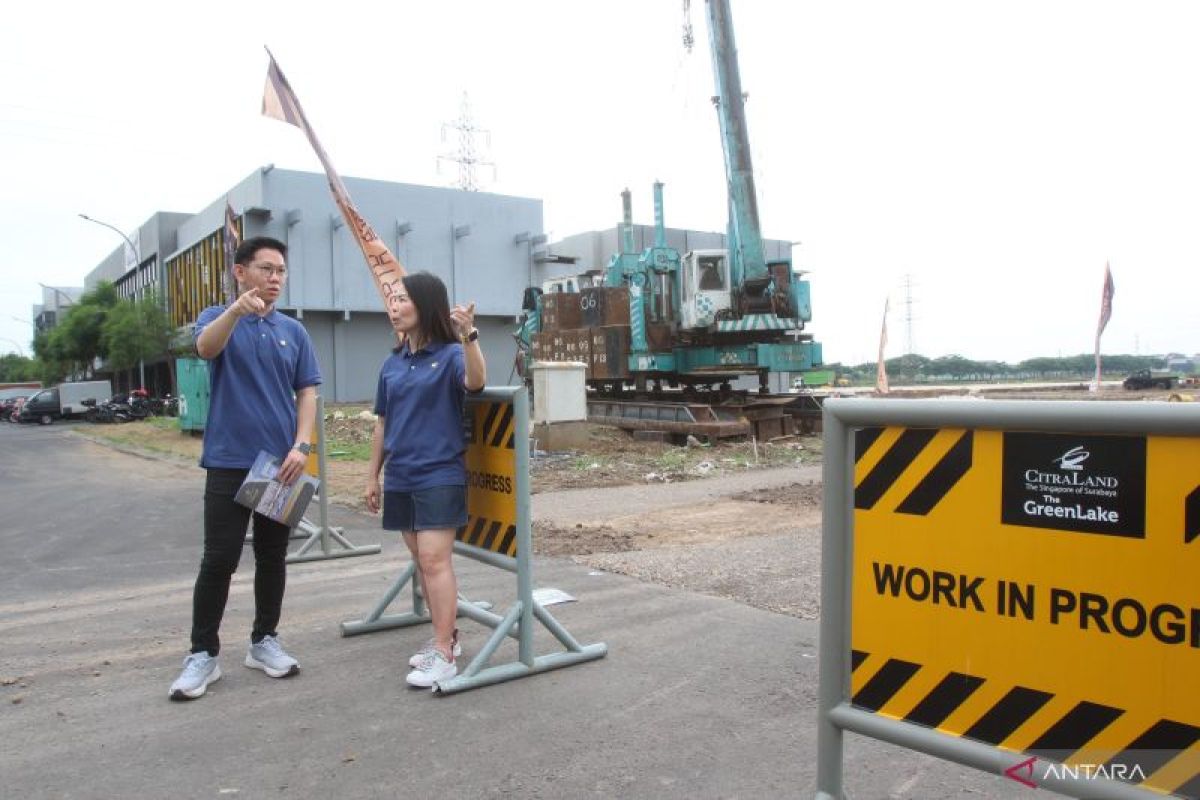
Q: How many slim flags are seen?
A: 4